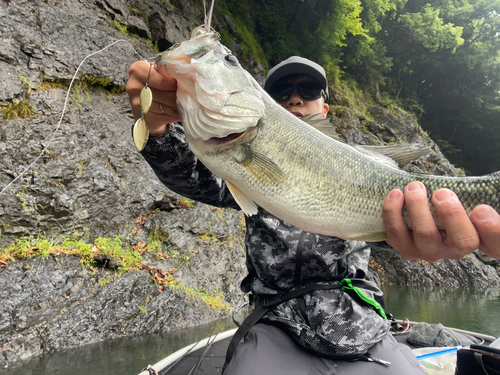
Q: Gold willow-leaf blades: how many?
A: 2